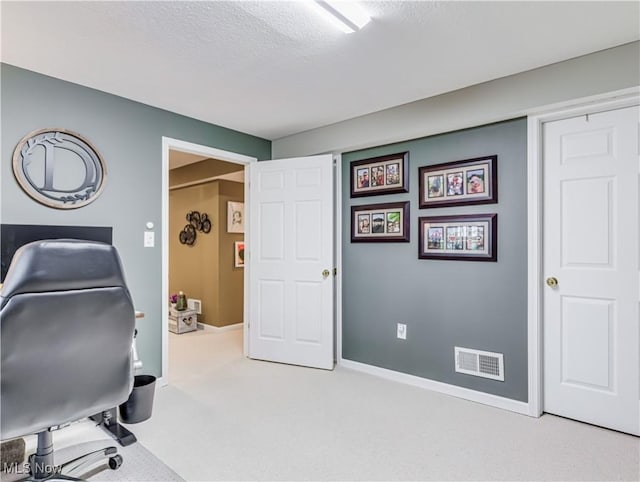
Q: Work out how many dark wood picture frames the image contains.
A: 4